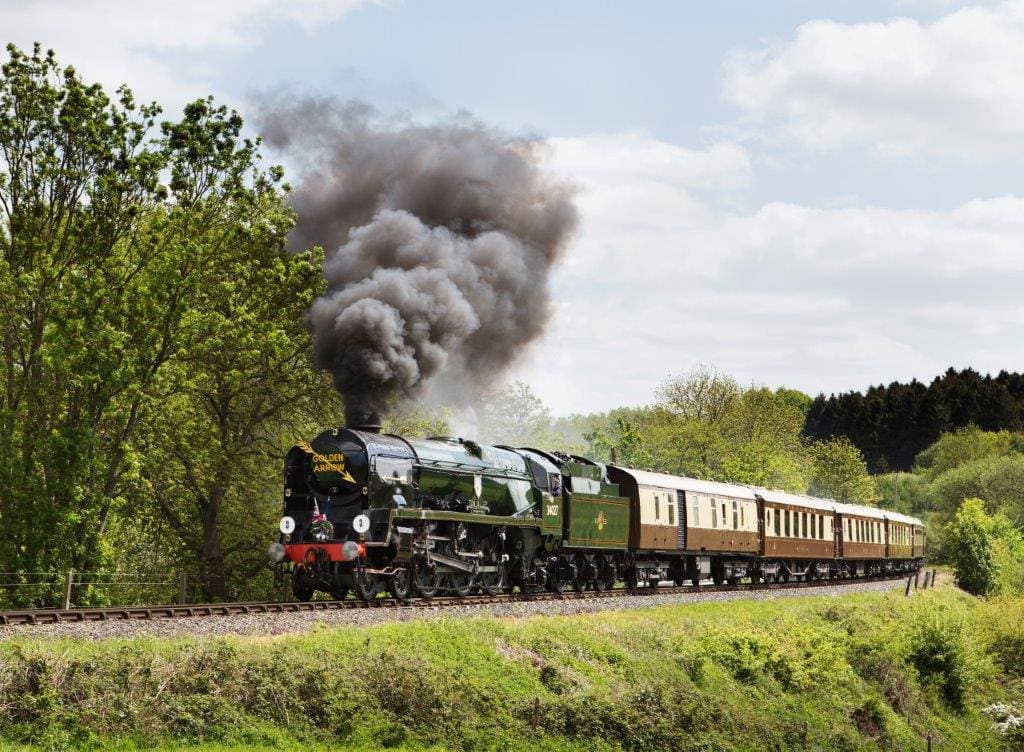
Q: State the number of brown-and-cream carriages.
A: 5